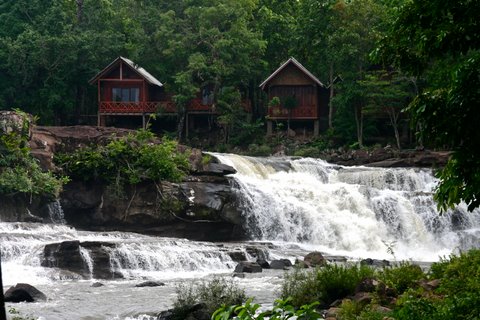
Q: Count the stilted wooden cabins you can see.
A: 2